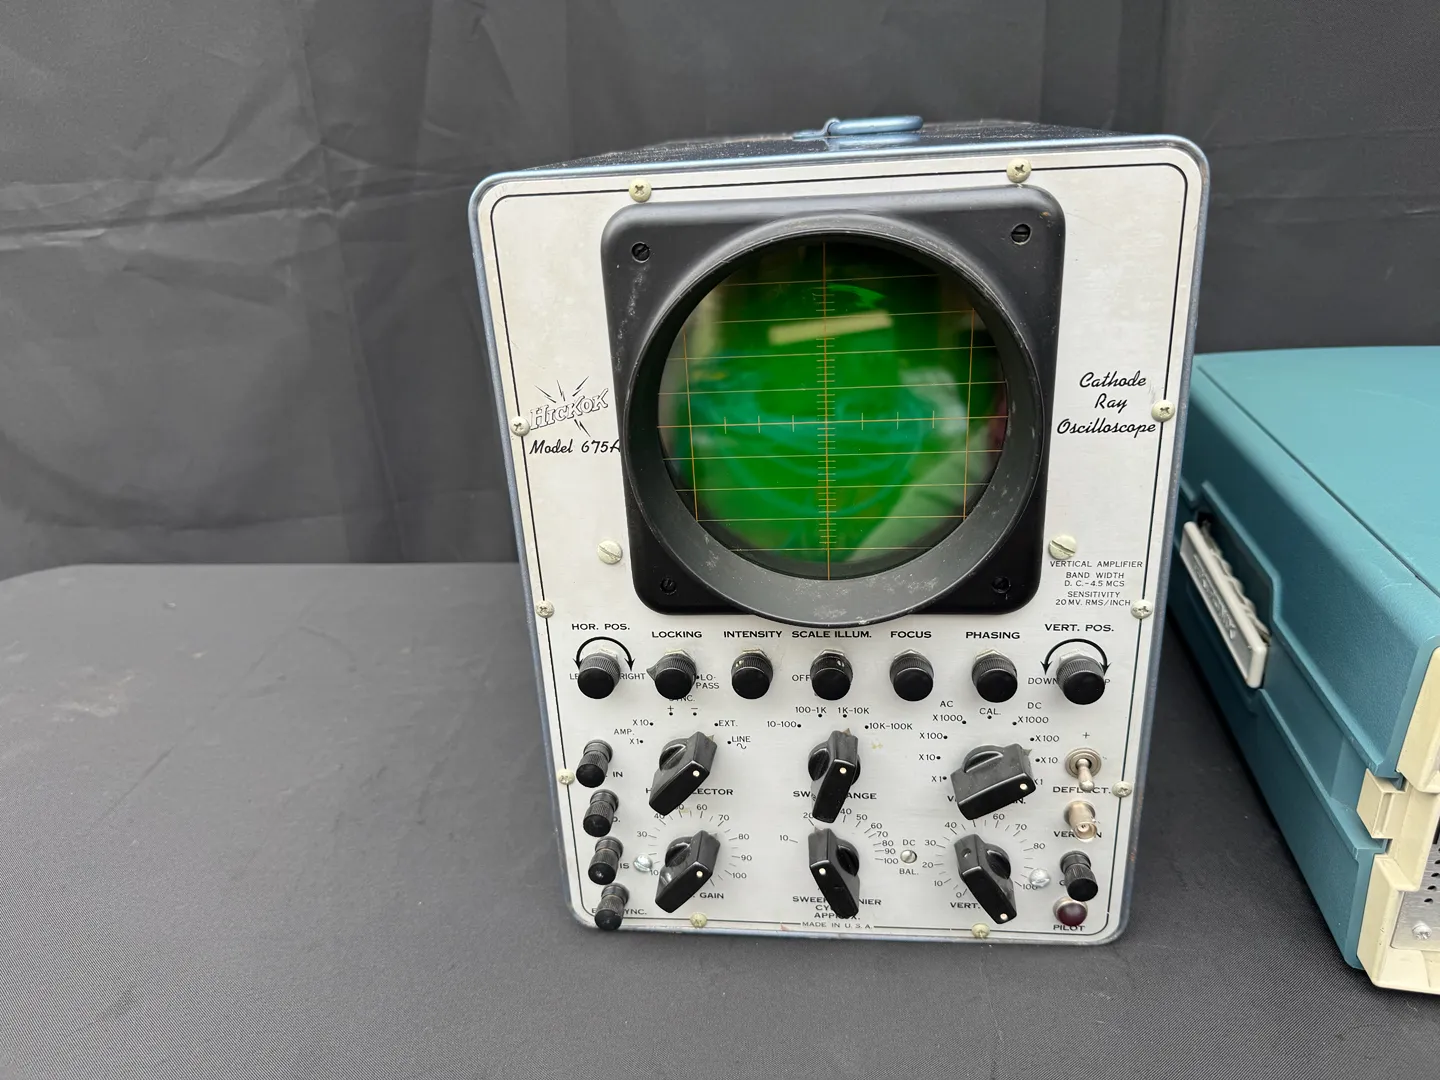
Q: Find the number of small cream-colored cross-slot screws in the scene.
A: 10